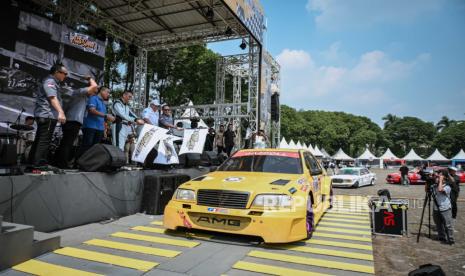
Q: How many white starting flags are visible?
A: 3